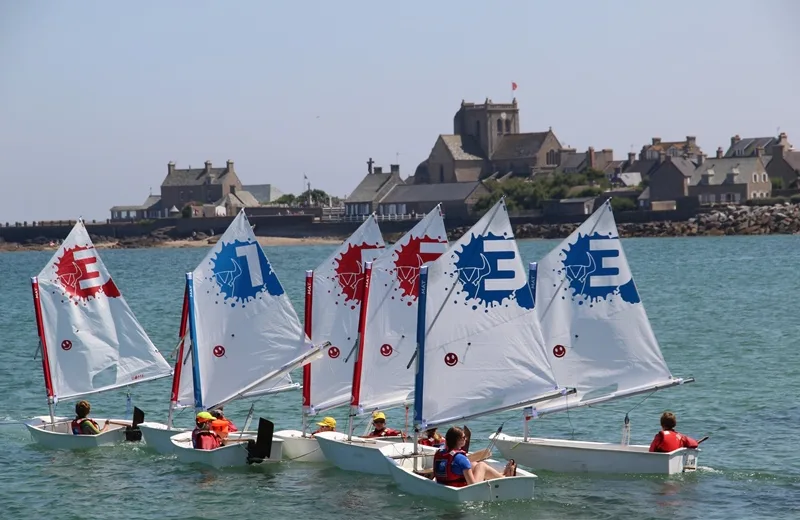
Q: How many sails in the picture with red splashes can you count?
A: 3